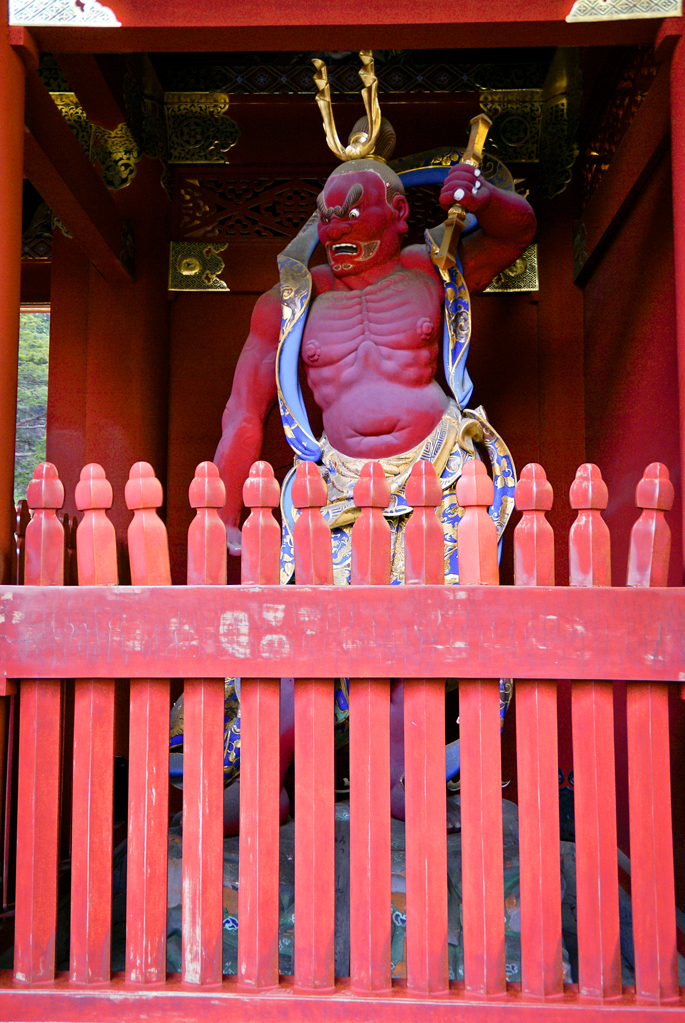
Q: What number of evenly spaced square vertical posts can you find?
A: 12